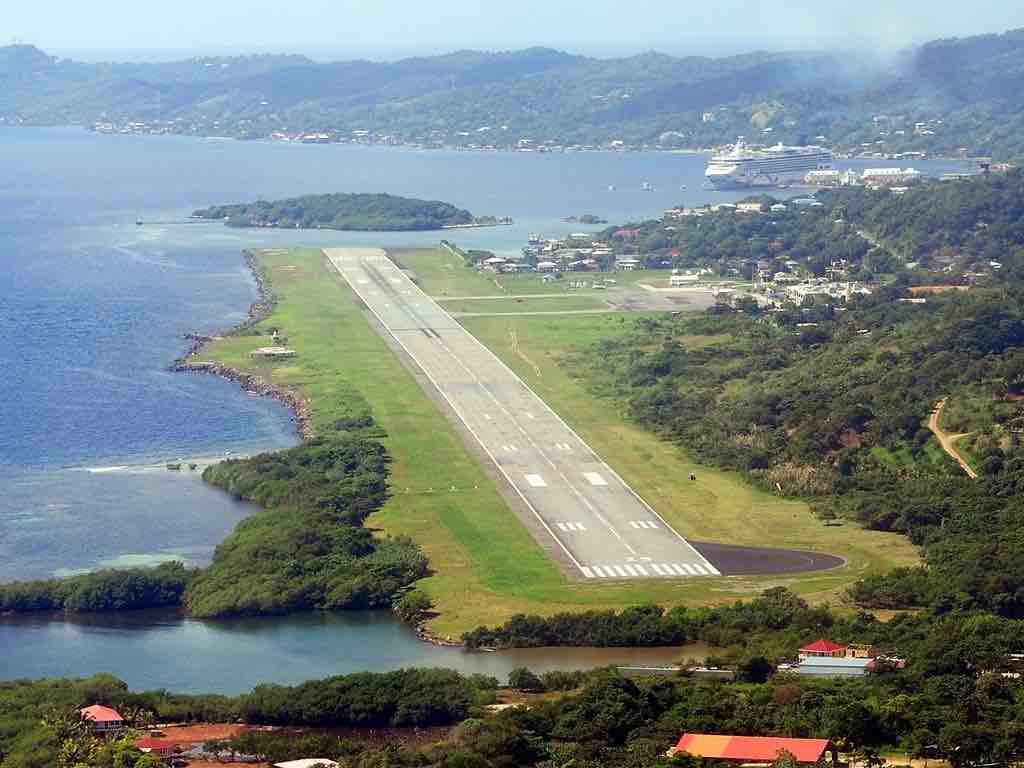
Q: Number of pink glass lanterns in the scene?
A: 0